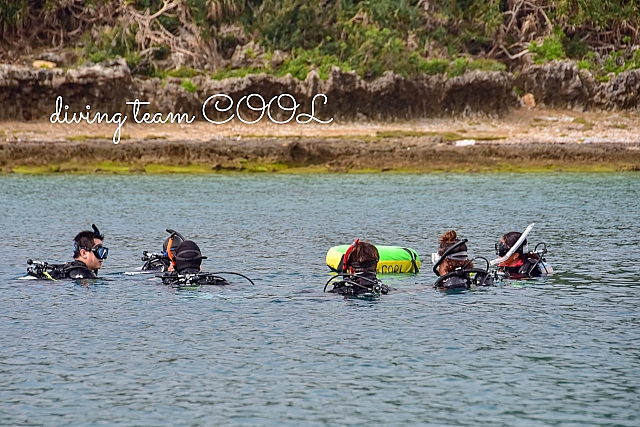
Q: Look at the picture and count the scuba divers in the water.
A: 6